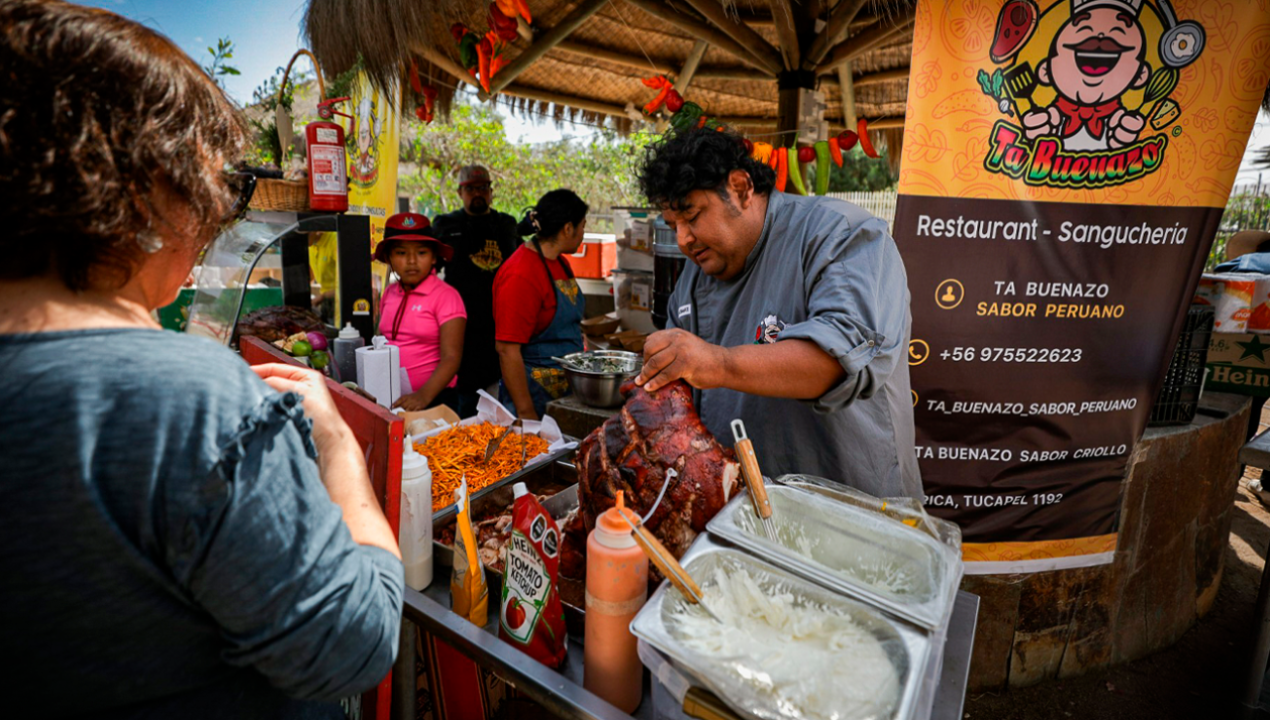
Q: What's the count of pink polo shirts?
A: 1